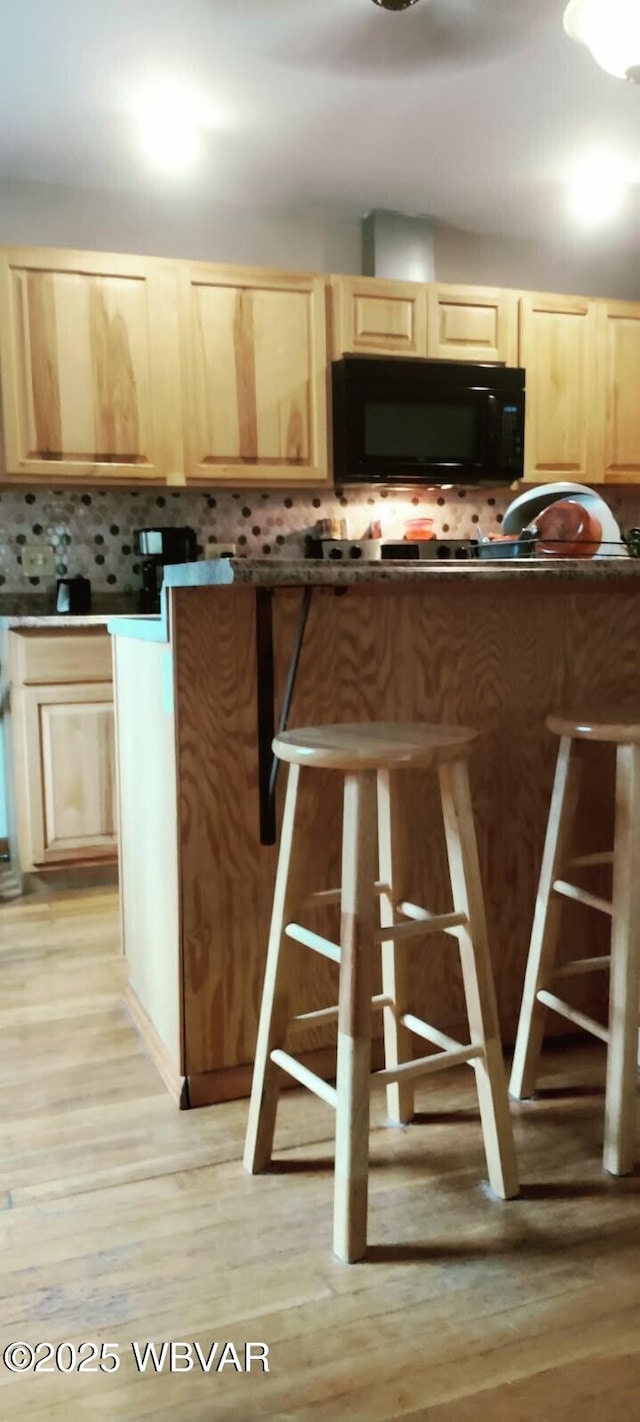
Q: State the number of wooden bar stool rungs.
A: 12